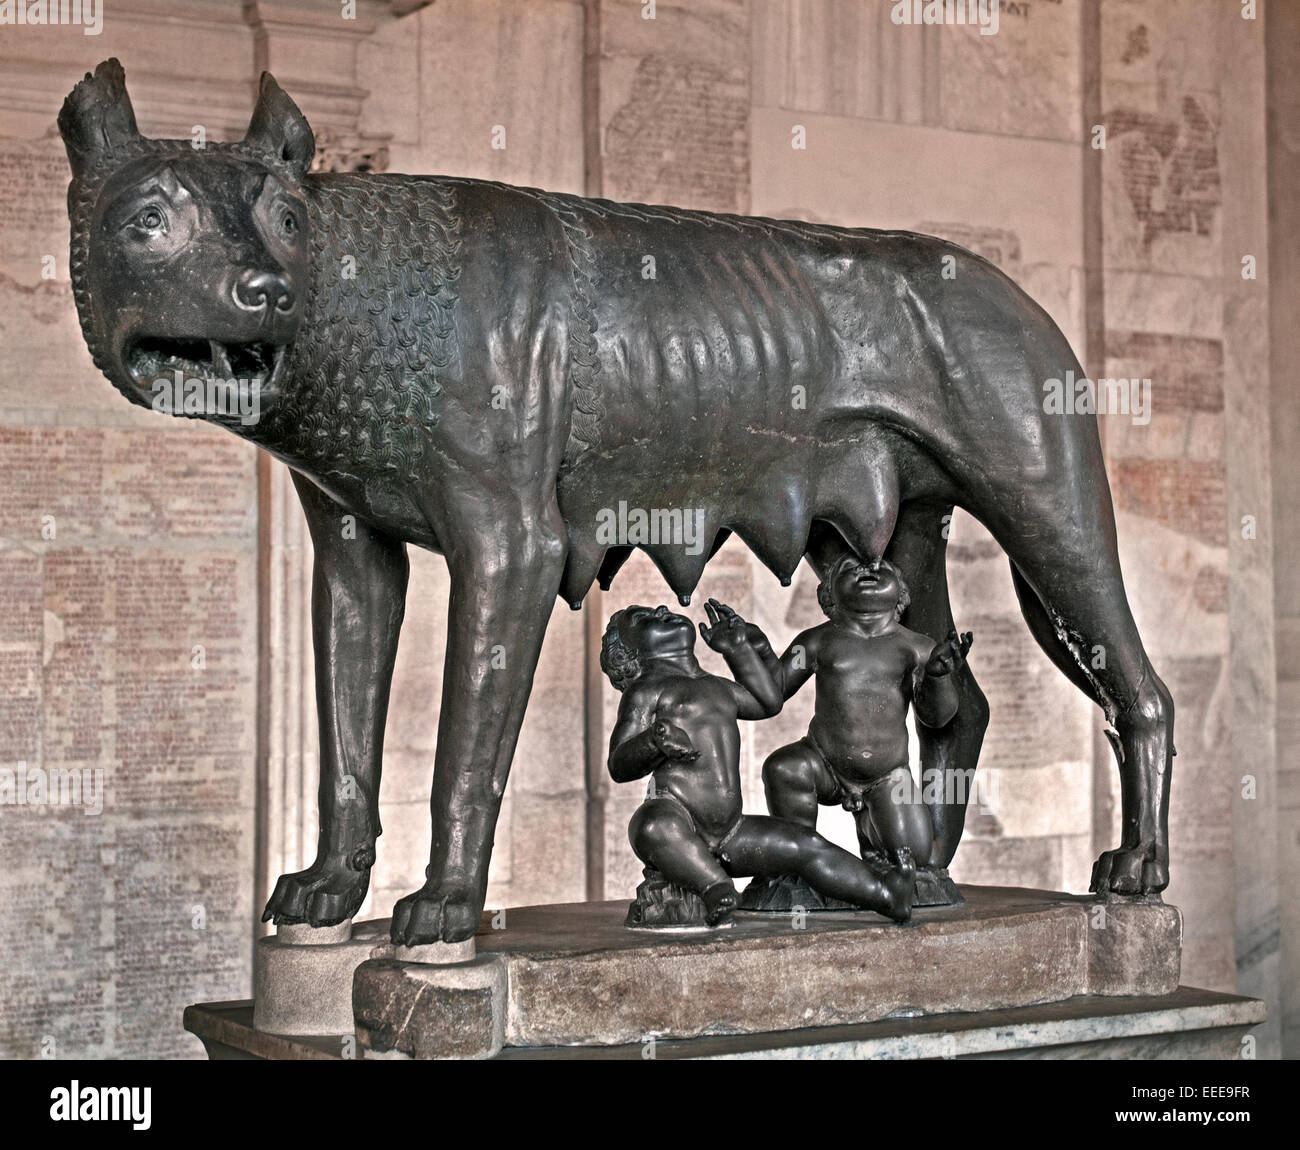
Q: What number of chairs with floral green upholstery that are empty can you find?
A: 0